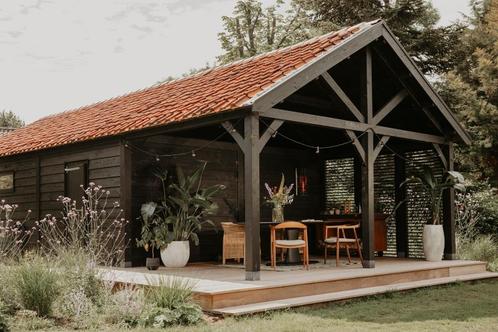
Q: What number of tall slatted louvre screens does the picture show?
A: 3